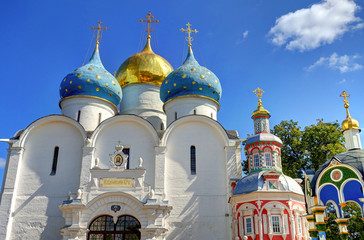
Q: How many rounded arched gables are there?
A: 3